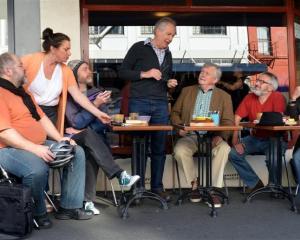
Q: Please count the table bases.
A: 3